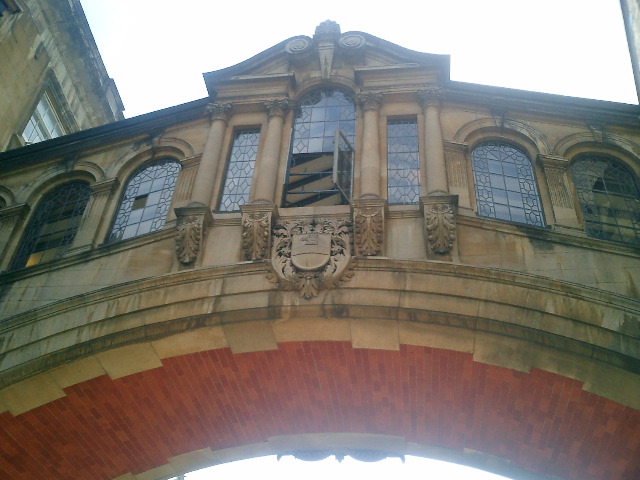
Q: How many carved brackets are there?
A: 4